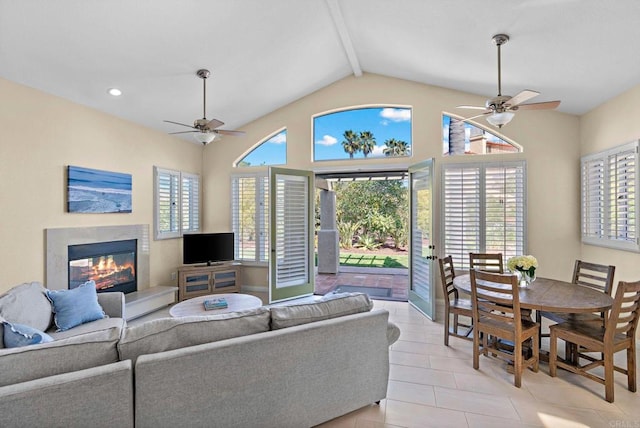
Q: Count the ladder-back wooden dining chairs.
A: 5